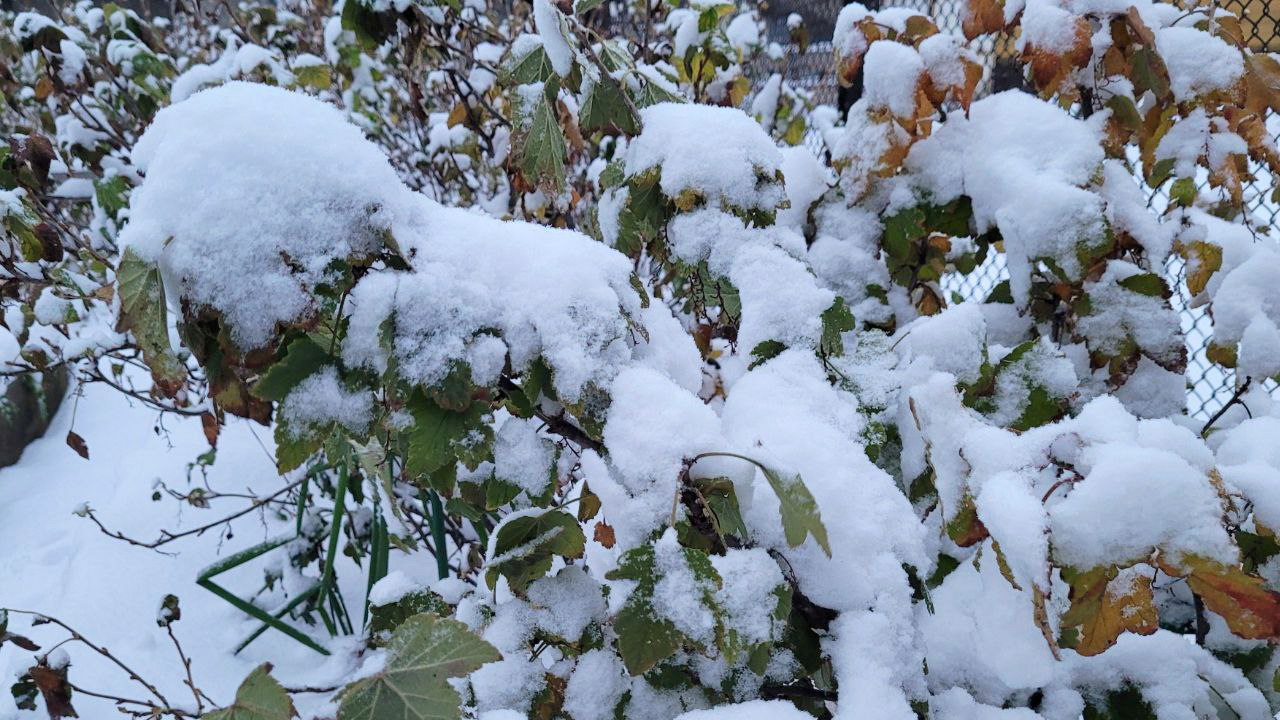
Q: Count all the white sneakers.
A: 0